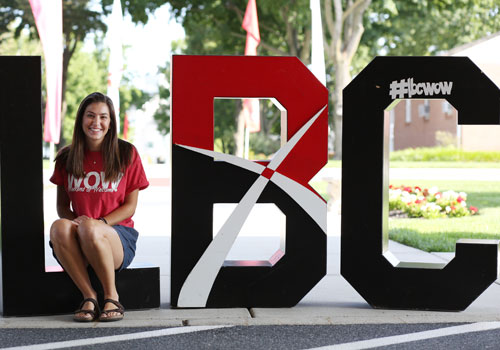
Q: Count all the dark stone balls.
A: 0